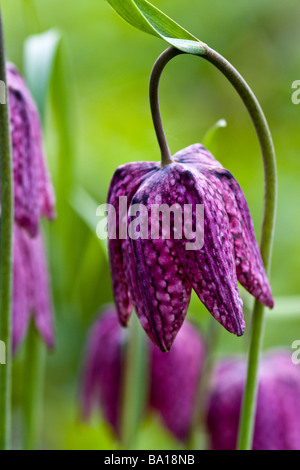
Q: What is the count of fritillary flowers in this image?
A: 5